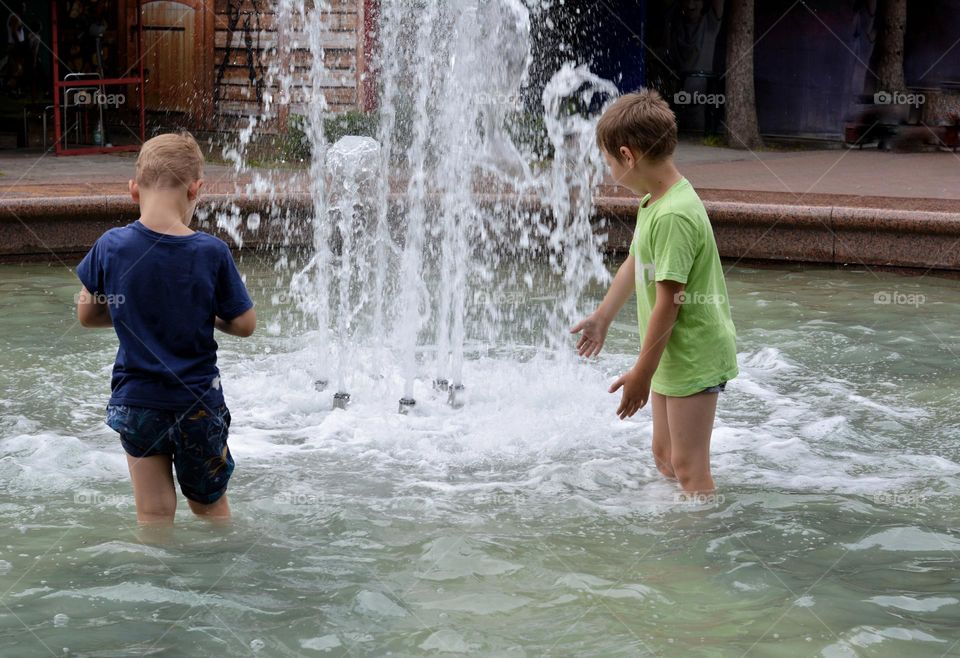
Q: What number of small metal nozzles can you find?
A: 5